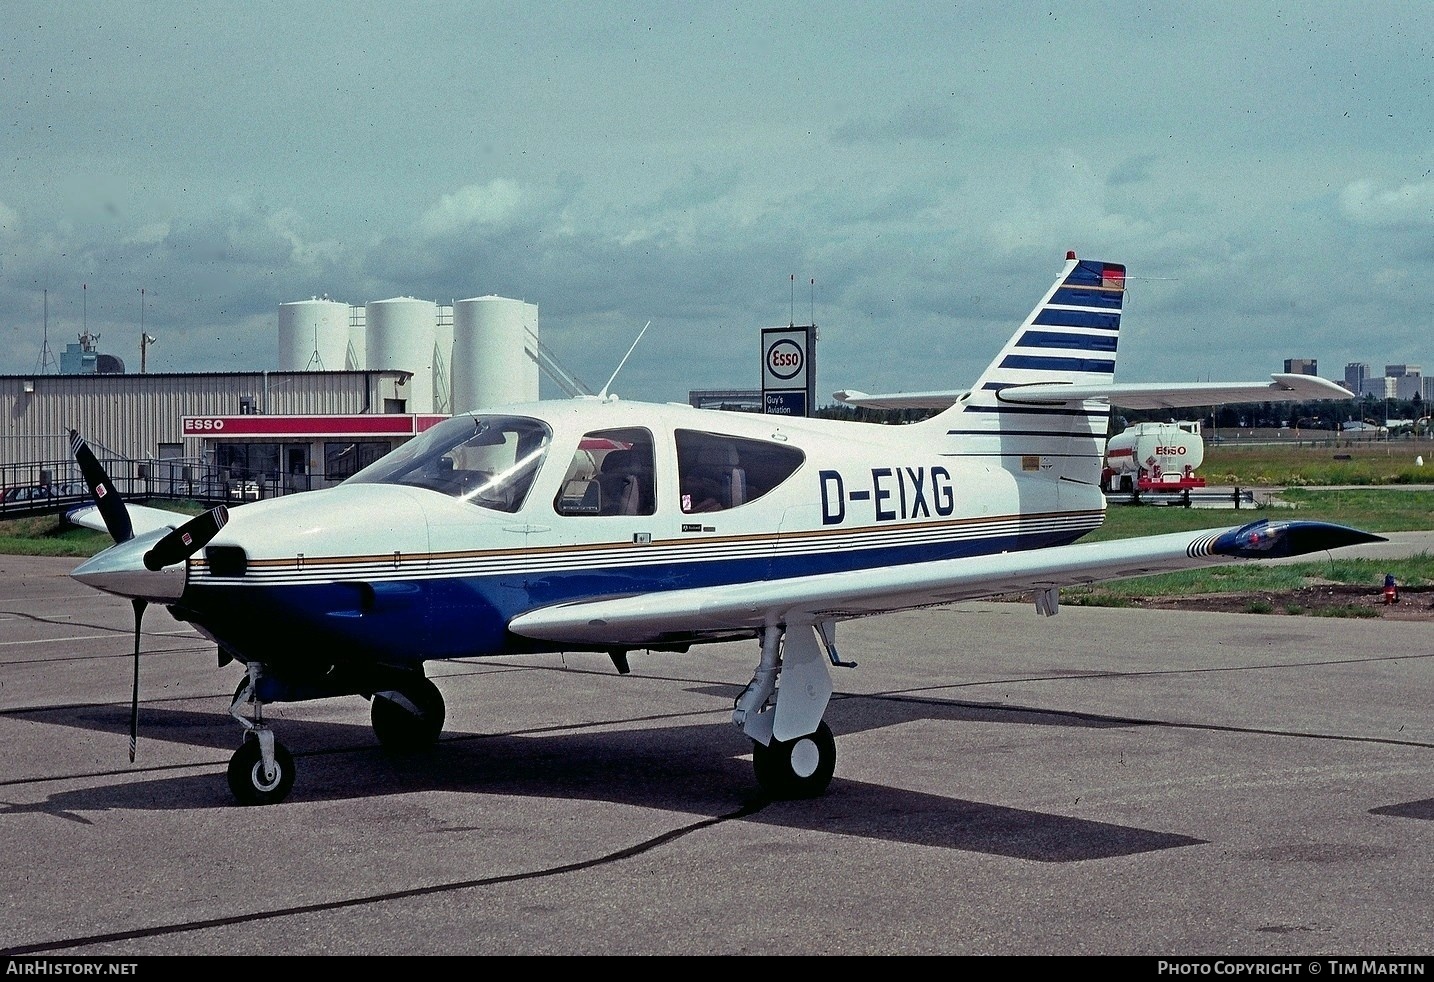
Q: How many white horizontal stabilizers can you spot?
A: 2